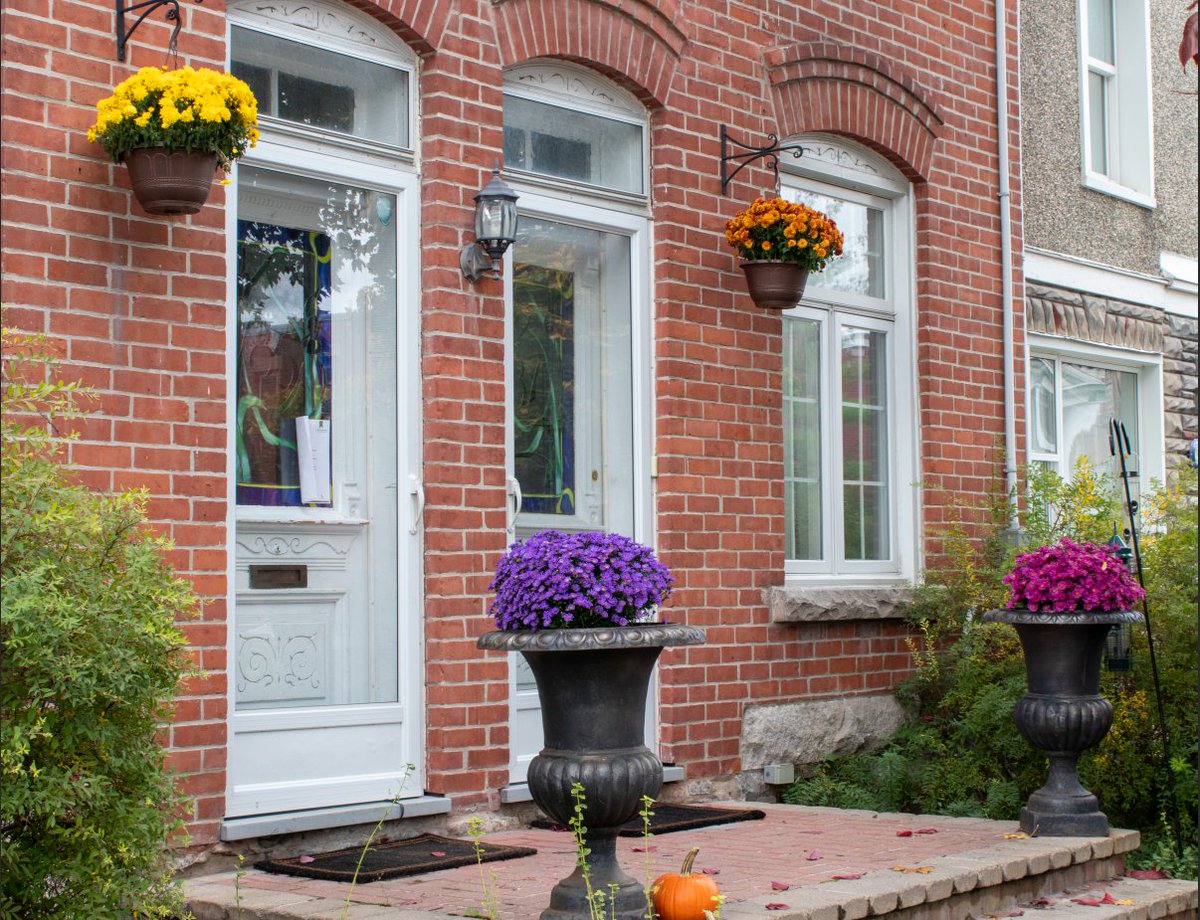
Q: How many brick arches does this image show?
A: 3